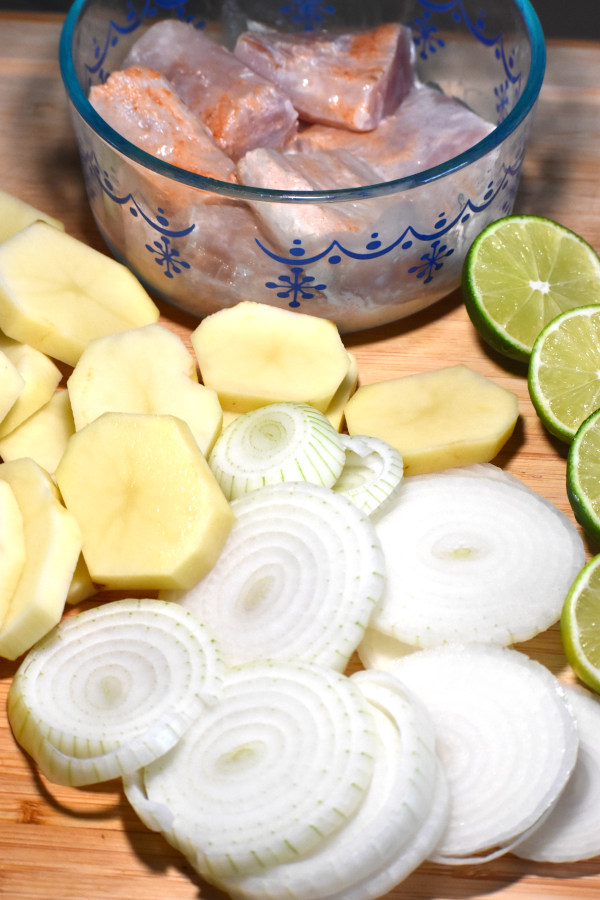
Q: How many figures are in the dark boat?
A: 0